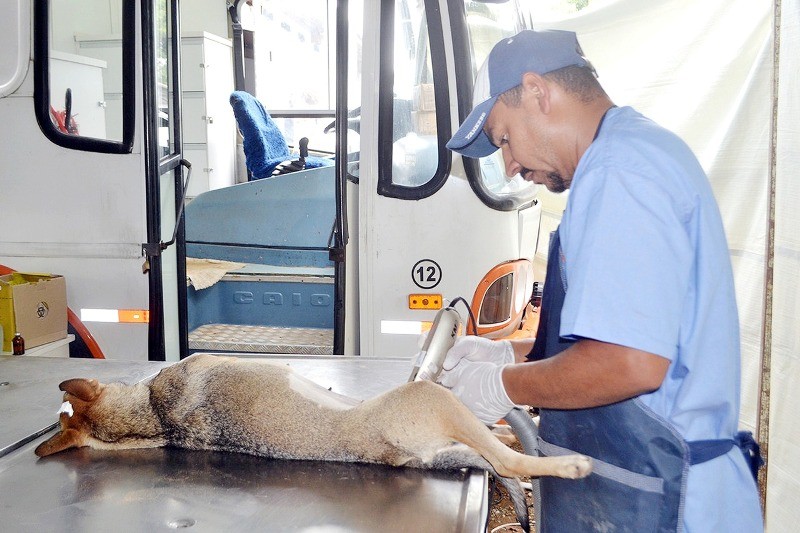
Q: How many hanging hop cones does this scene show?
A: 0